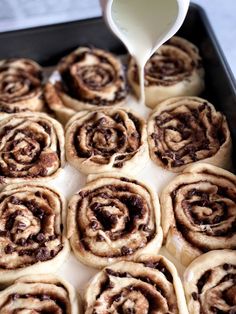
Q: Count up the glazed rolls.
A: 12